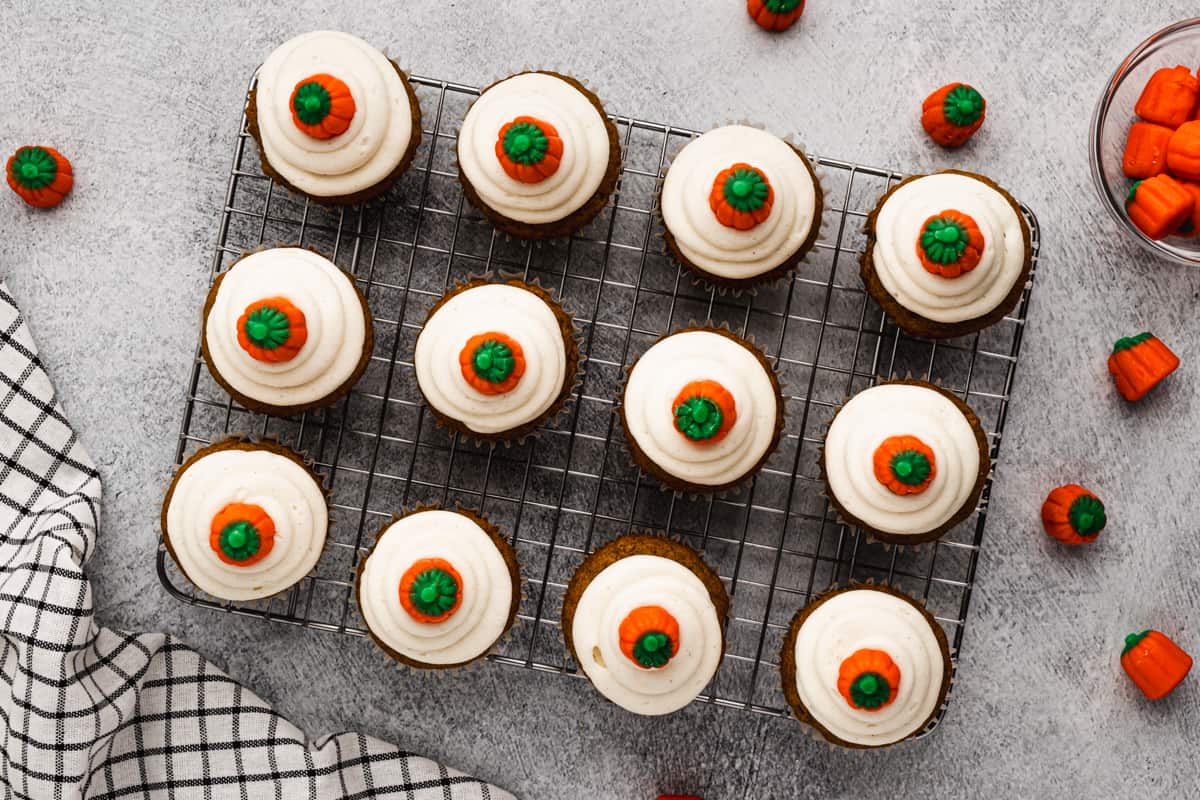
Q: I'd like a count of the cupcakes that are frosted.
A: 12